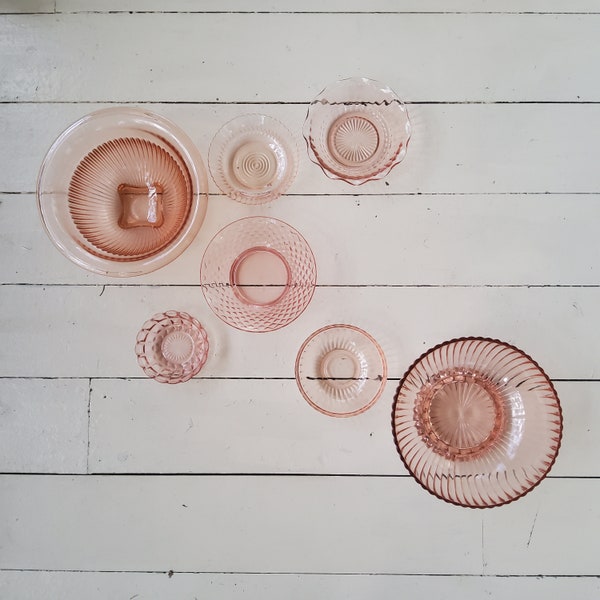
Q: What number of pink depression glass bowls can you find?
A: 7